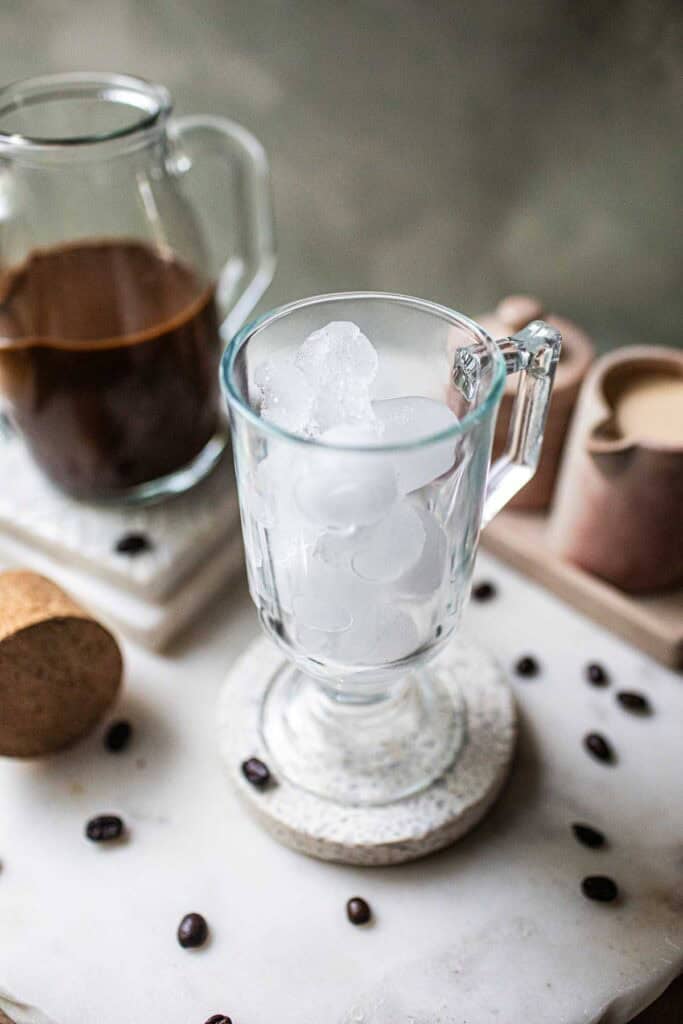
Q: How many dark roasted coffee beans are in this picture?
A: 14